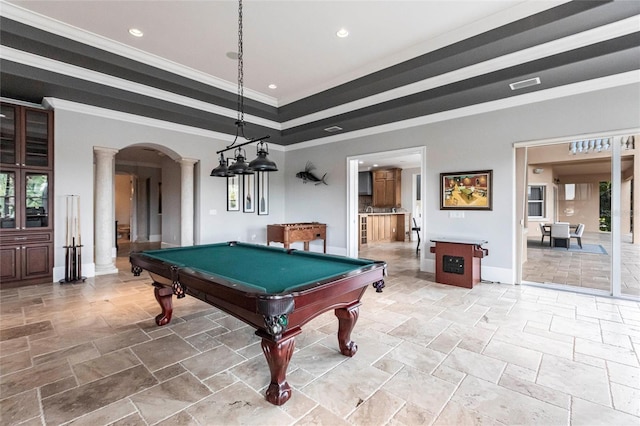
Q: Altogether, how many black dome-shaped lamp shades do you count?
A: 3